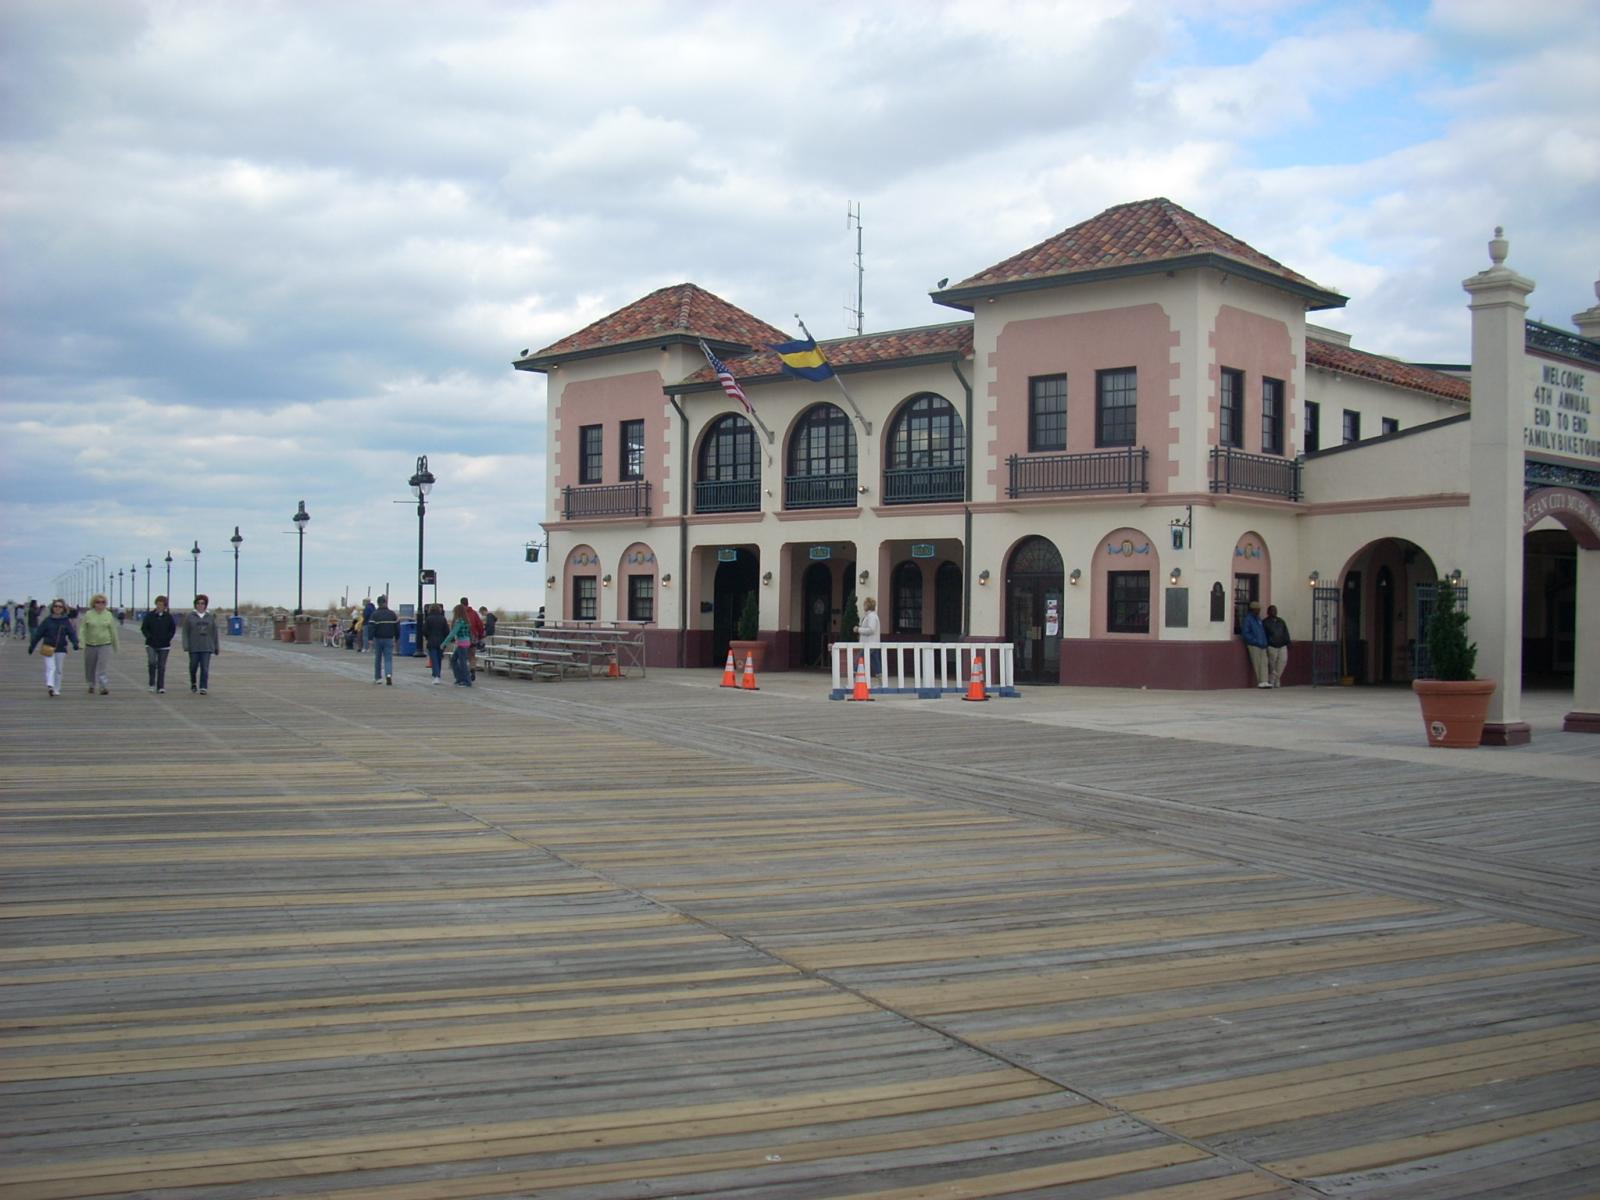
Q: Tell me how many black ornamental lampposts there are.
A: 9